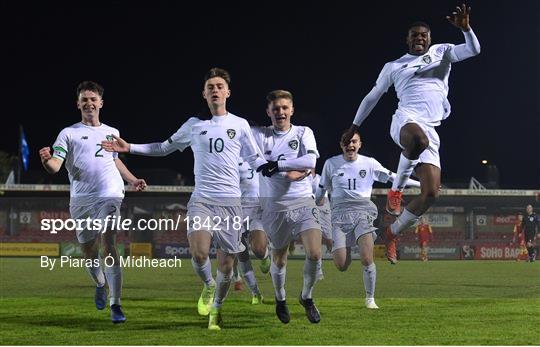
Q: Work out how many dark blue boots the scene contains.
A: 2